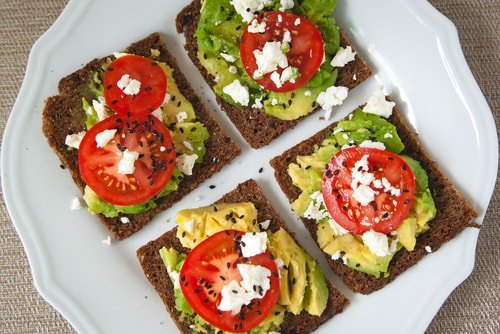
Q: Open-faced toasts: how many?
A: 4